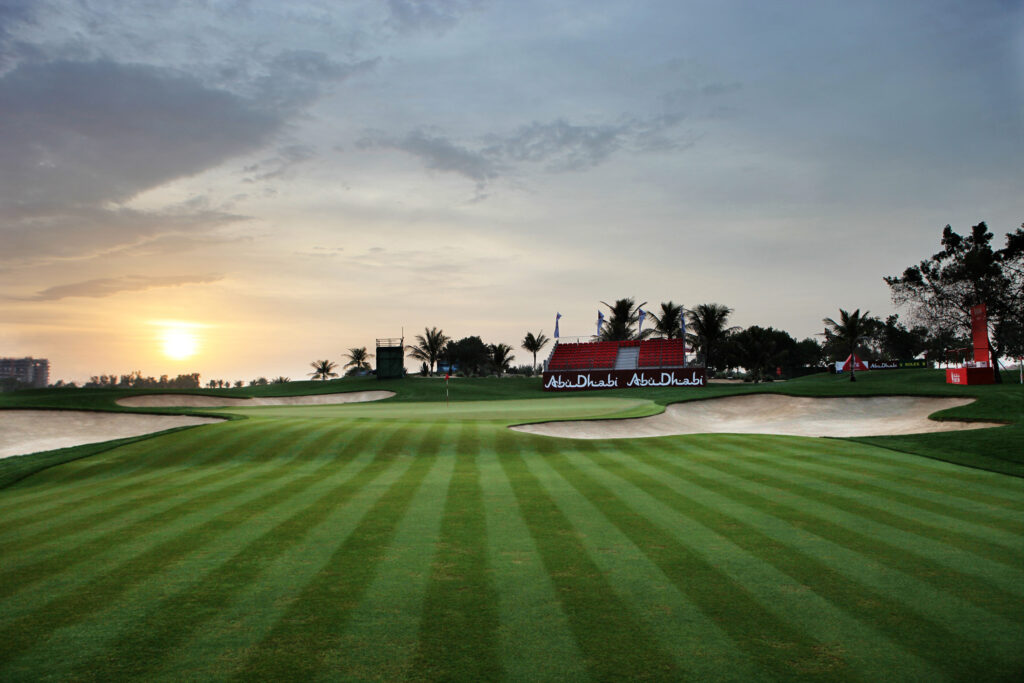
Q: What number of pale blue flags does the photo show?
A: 4